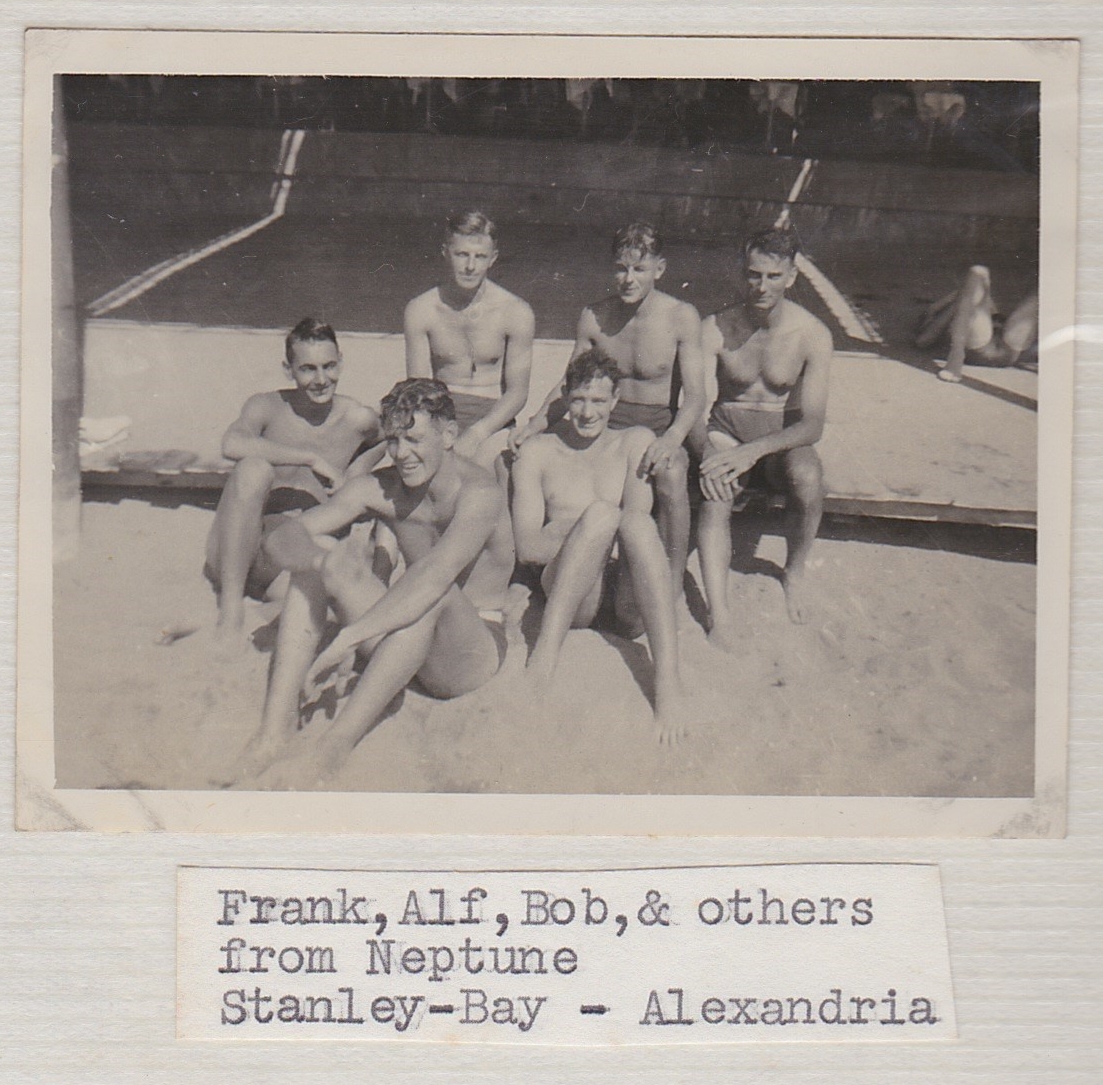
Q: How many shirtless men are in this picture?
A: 6